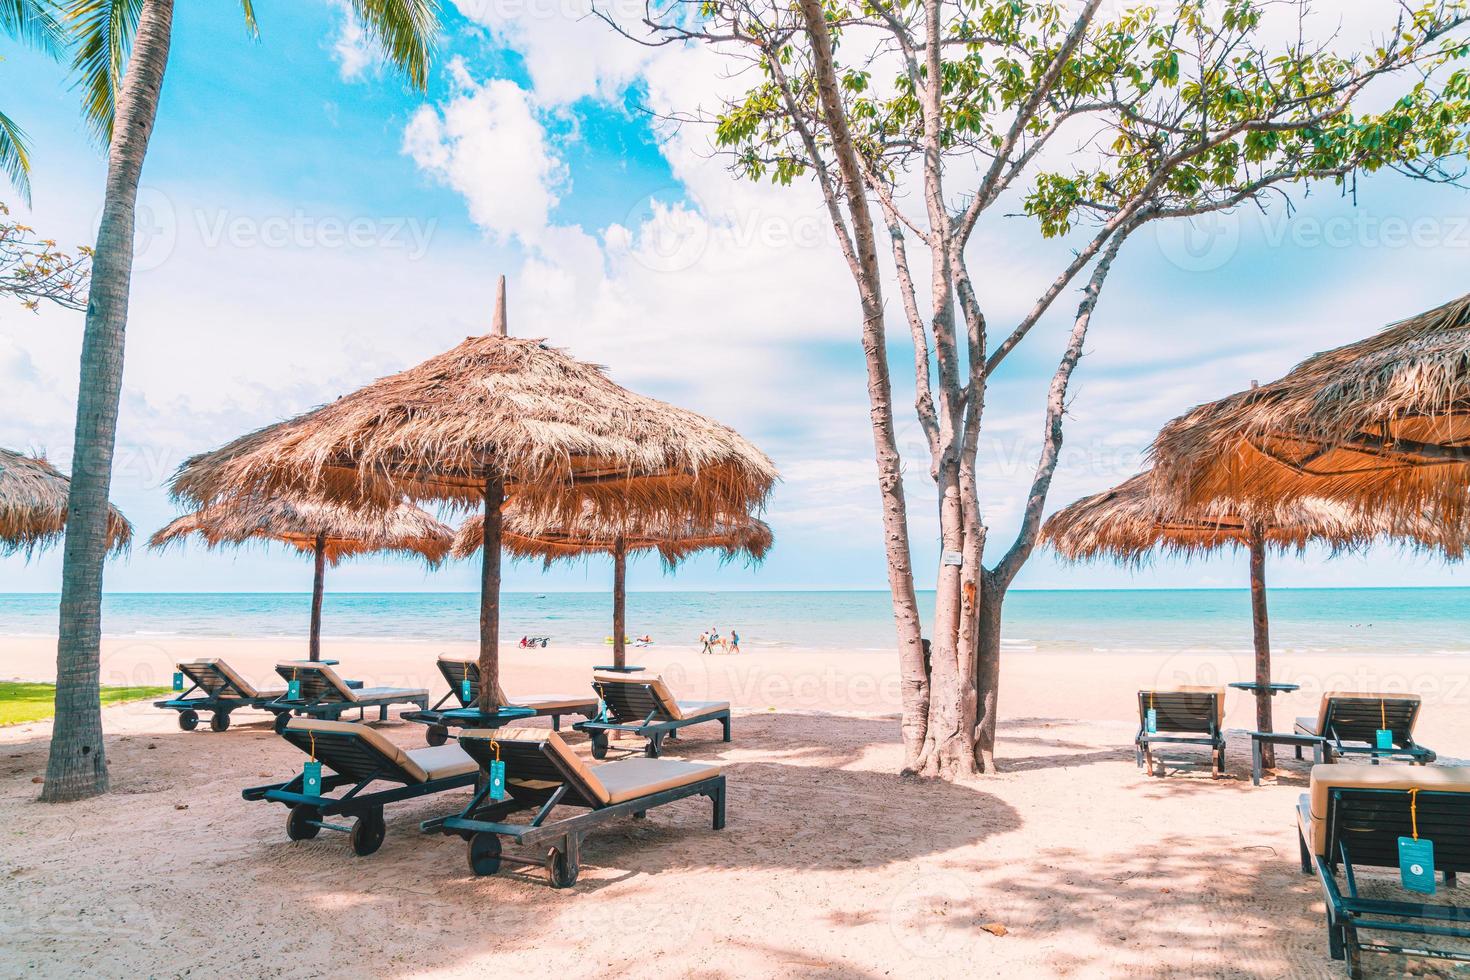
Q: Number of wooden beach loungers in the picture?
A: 9